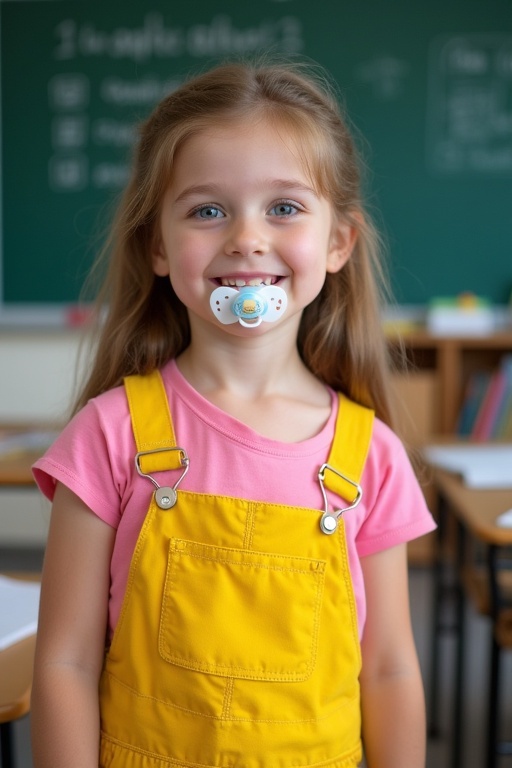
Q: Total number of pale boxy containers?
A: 1